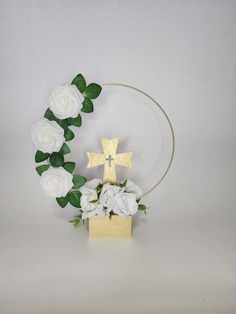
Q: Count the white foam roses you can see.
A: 3